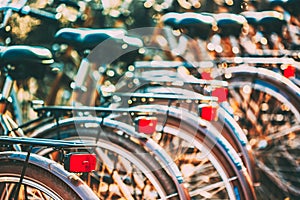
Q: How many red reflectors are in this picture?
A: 6